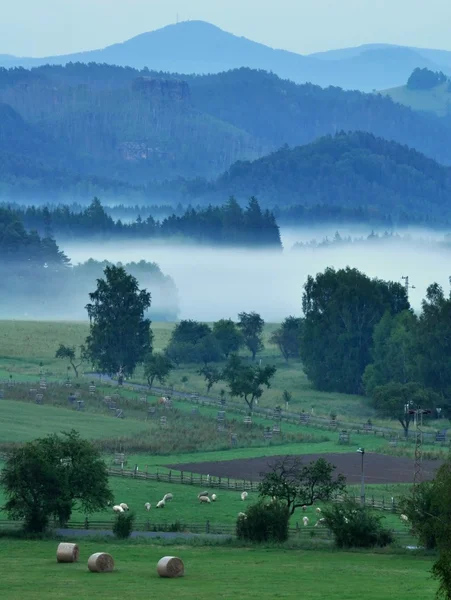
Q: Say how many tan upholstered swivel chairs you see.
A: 0